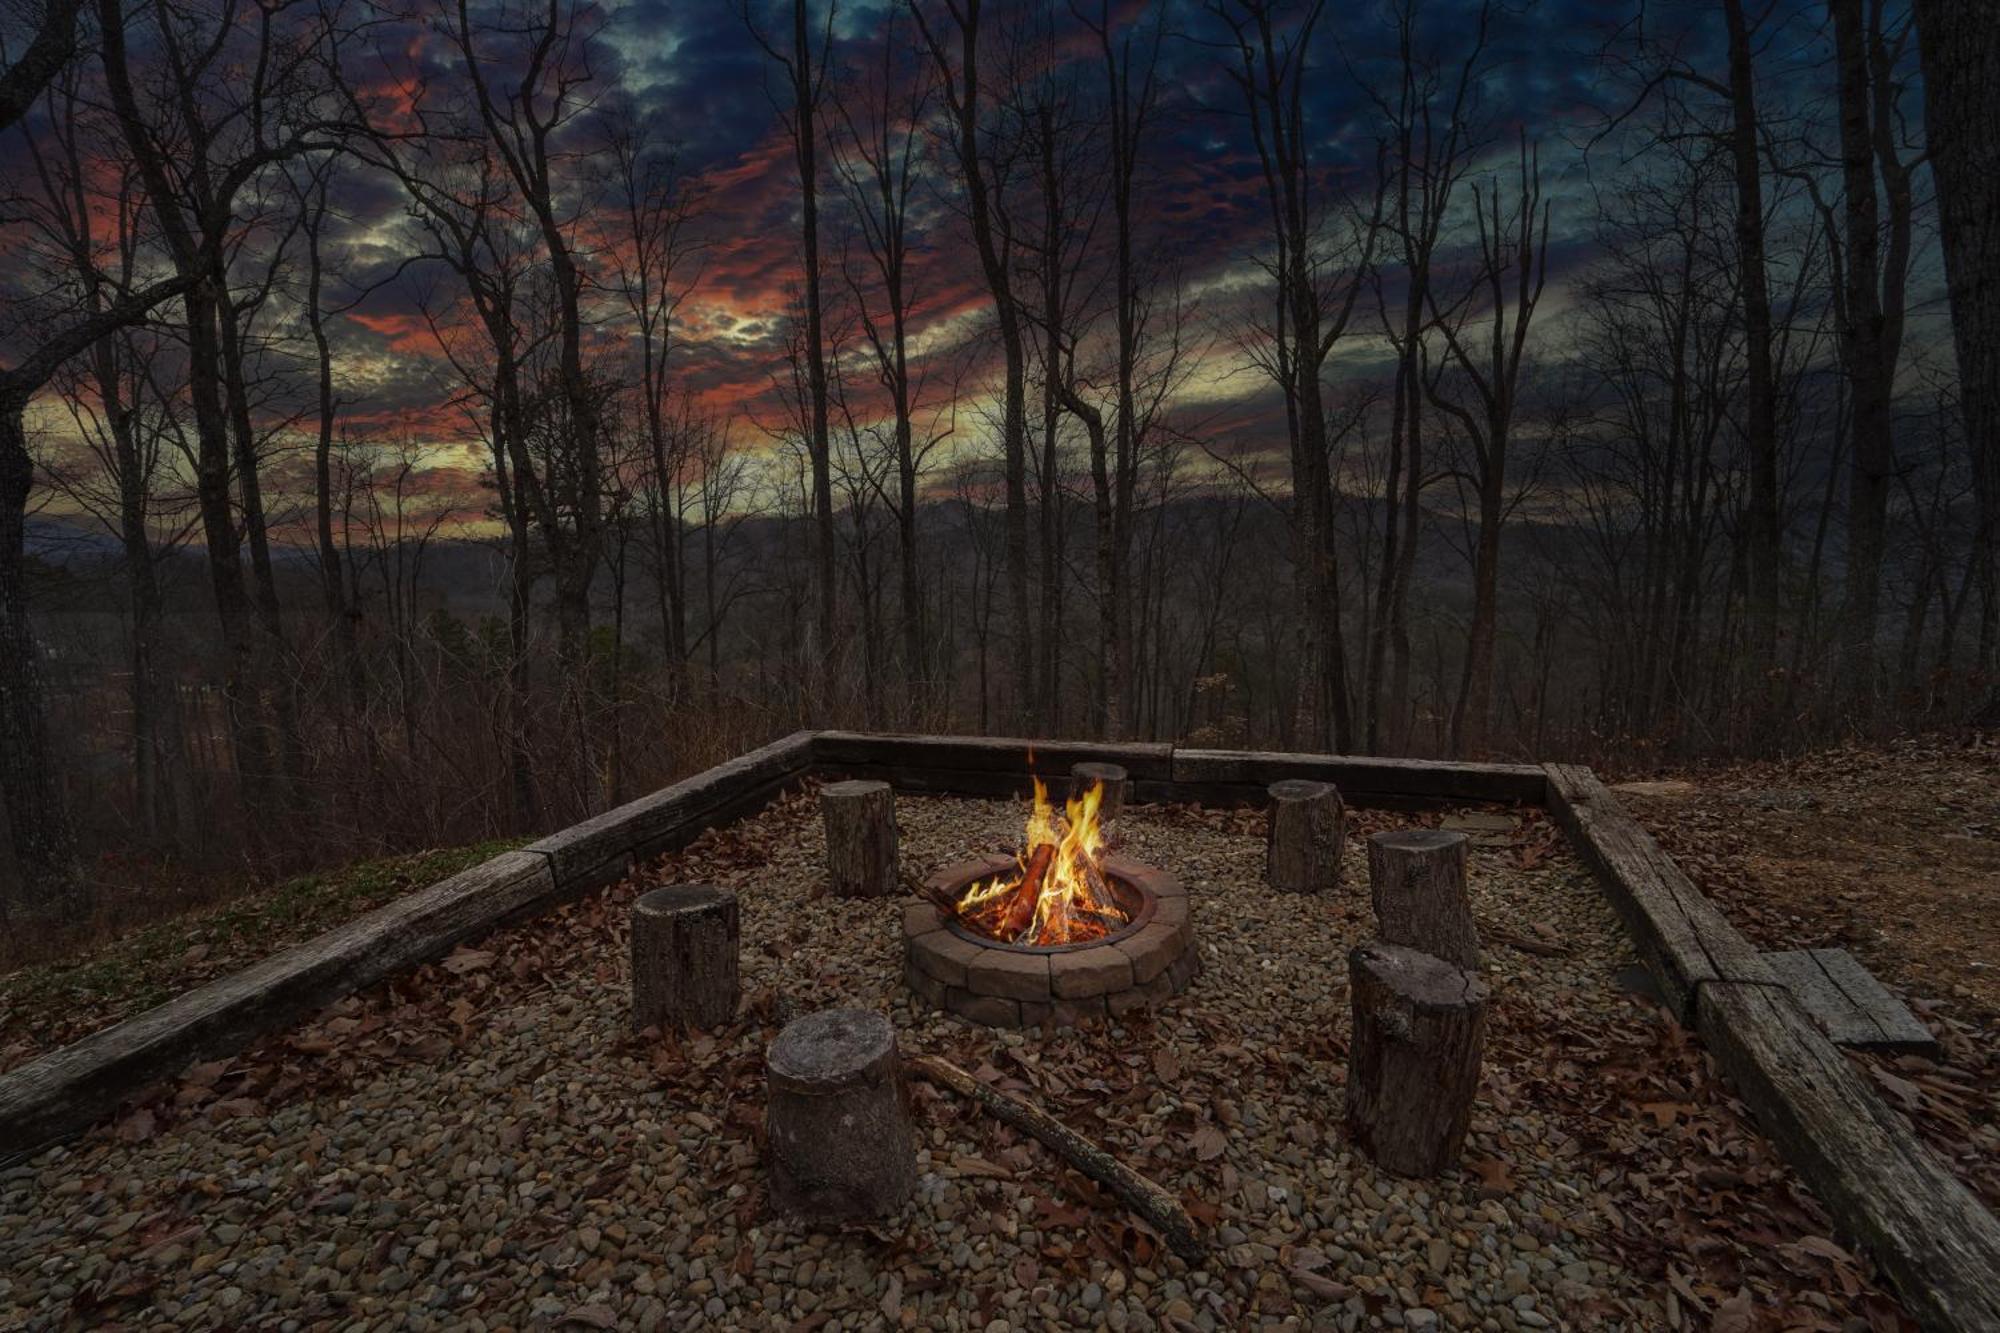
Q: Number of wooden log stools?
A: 7